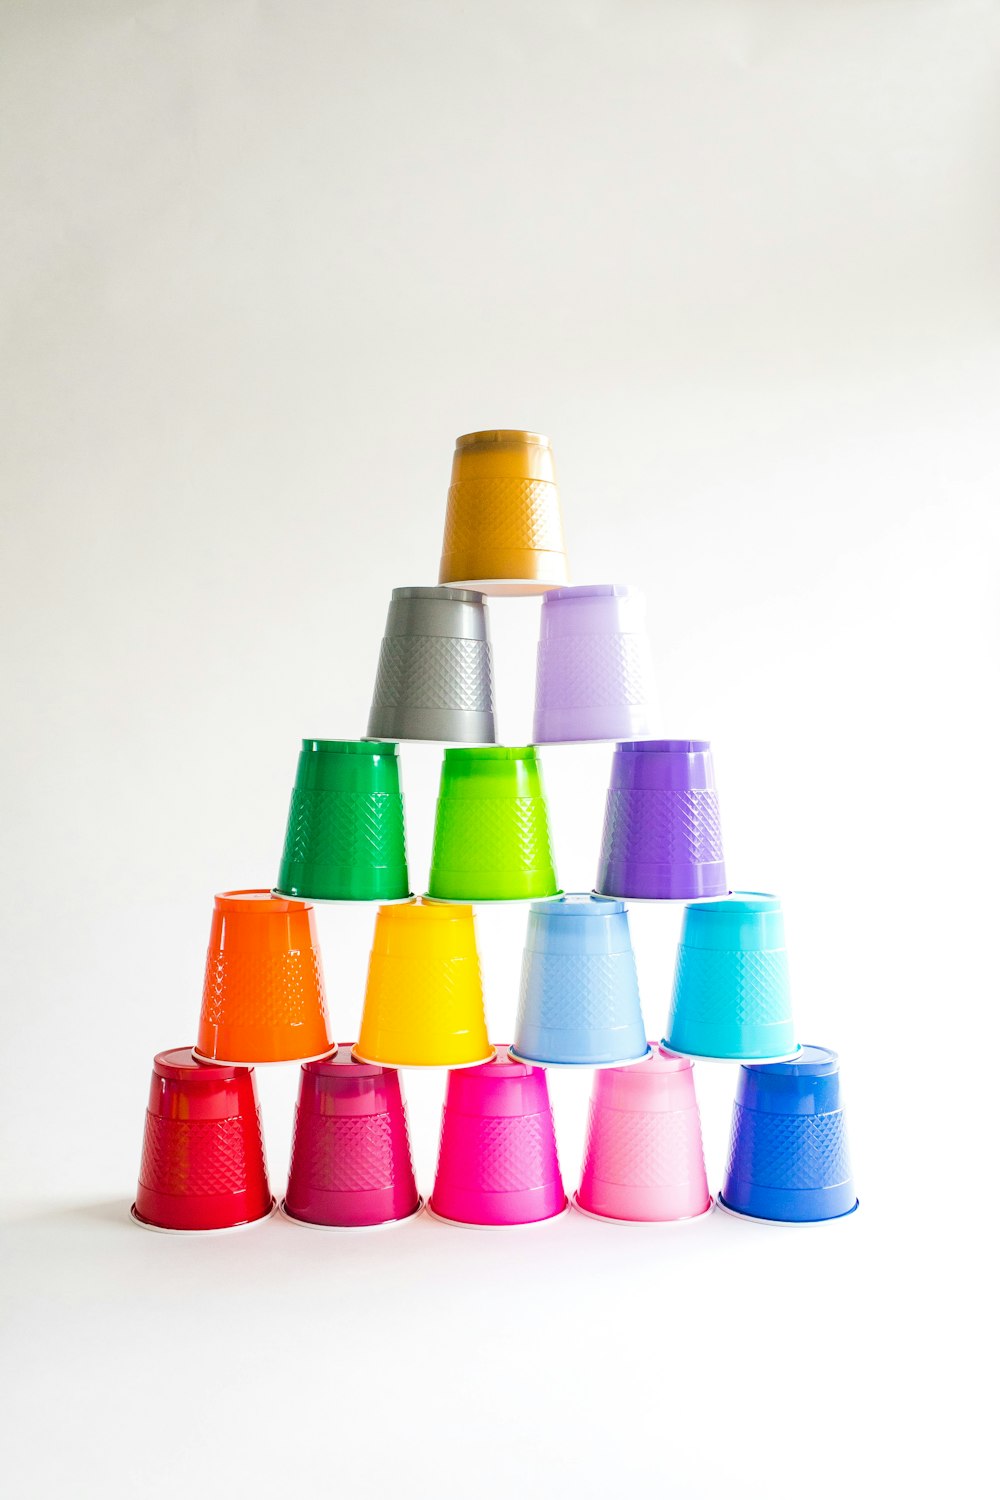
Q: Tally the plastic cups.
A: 15